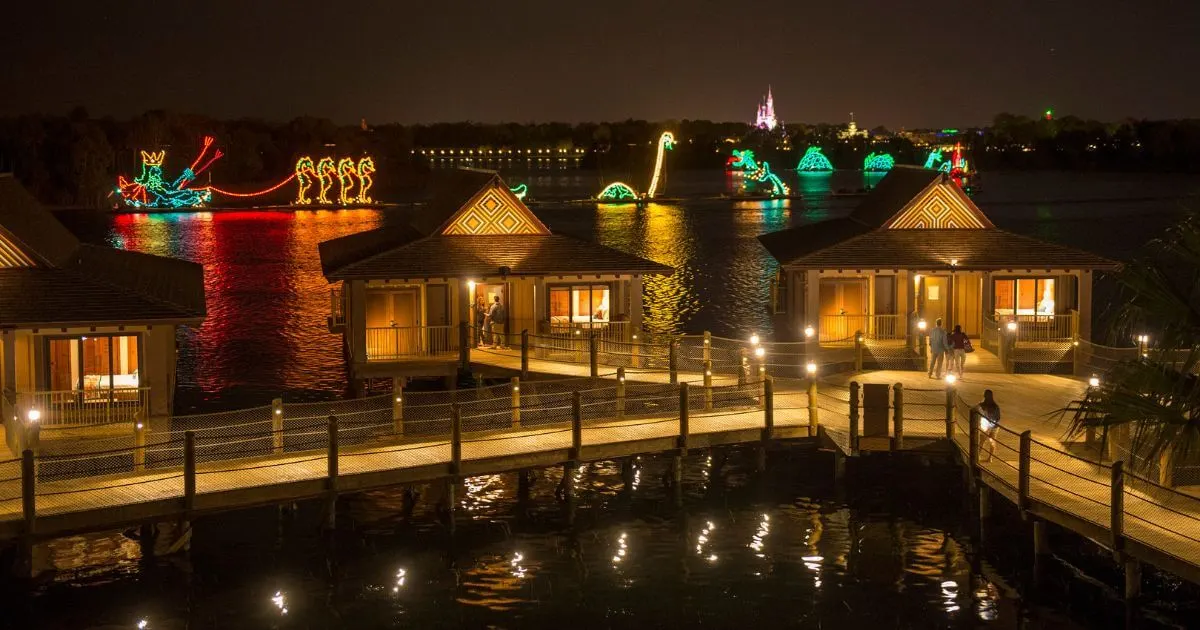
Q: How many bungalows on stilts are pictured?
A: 3